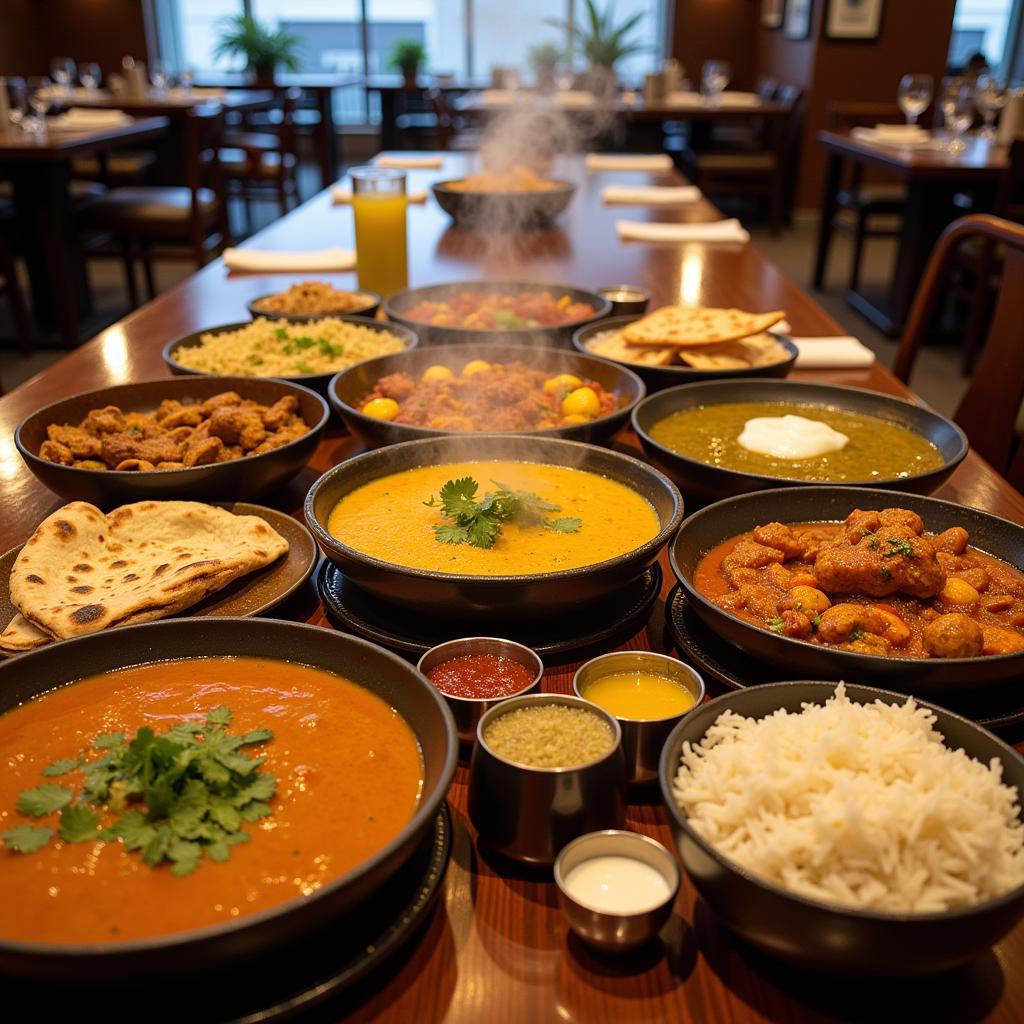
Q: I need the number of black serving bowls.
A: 12